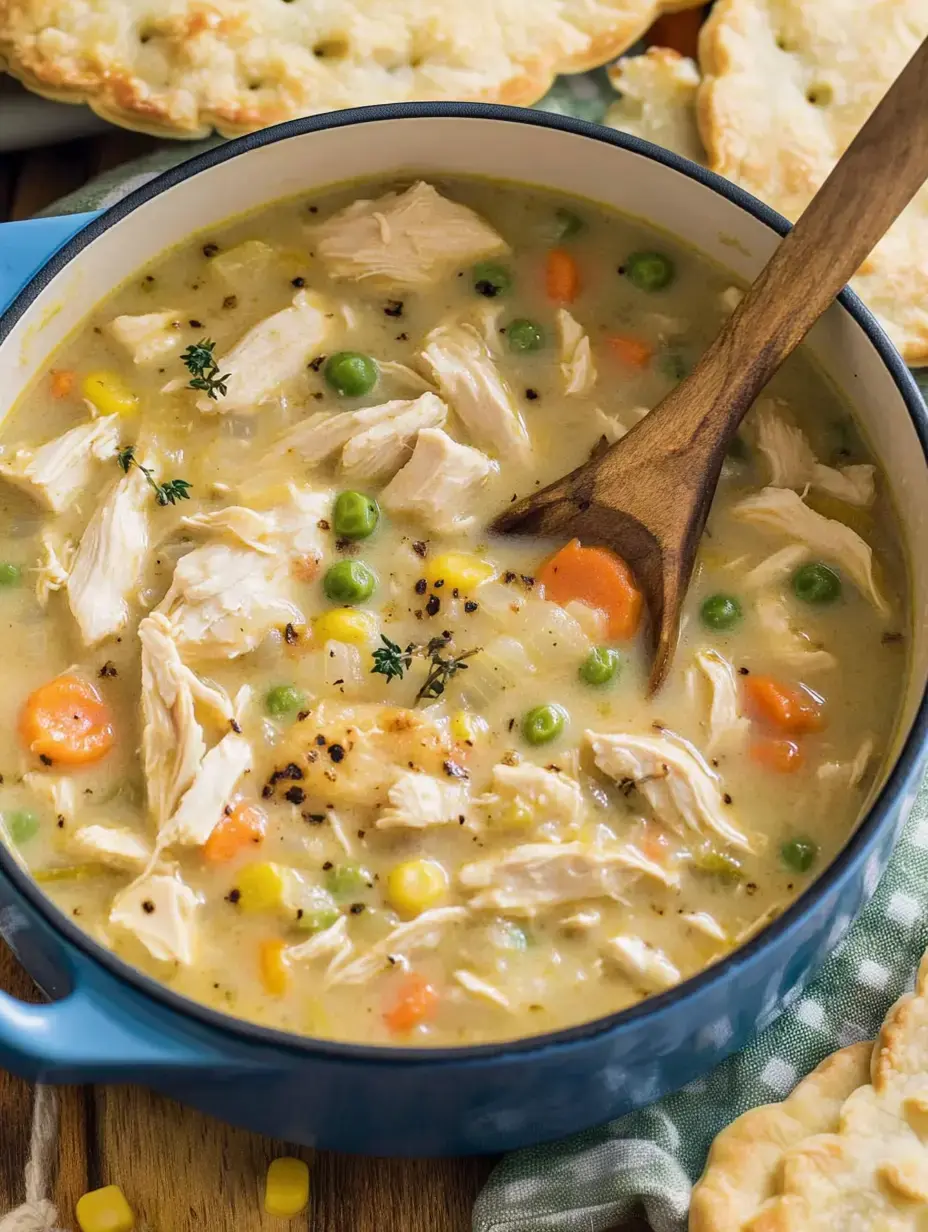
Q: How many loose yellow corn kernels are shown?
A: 2